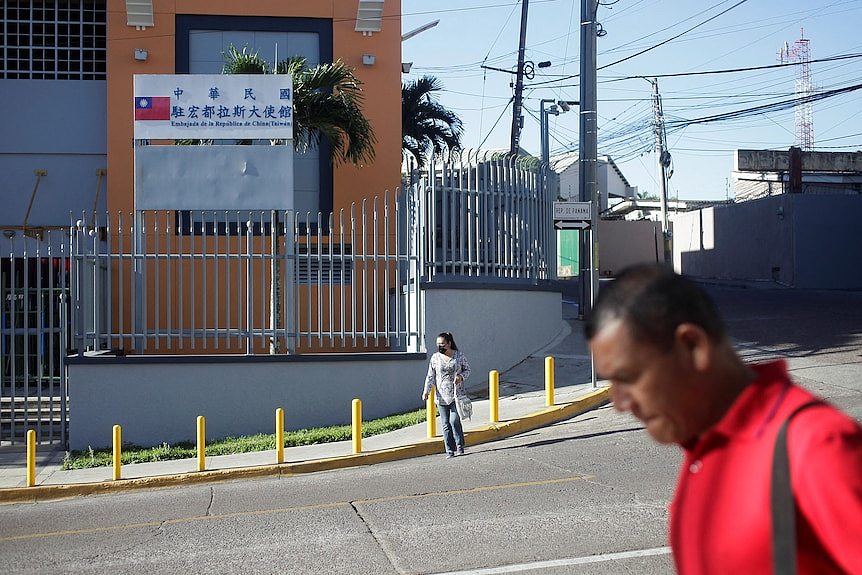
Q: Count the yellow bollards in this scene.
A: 8